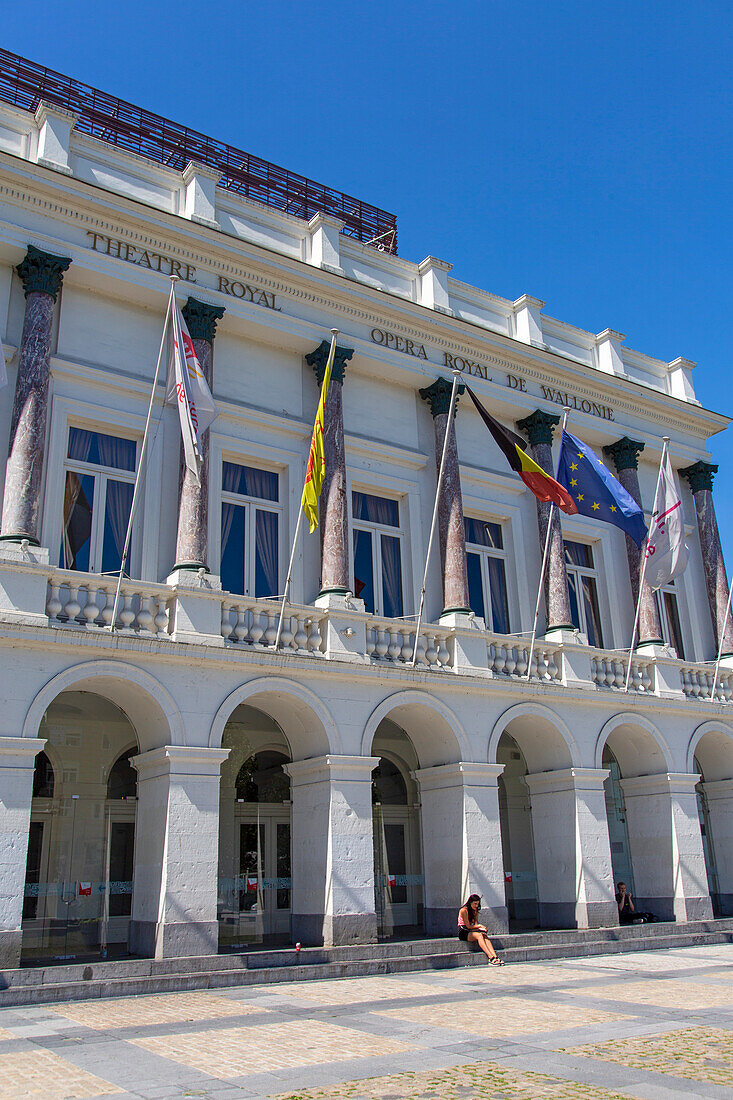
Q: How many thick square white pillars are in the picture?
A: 7